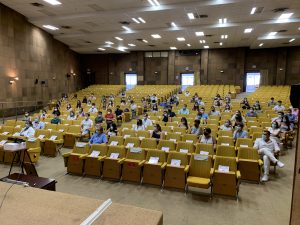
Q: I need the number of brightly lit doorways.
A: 3